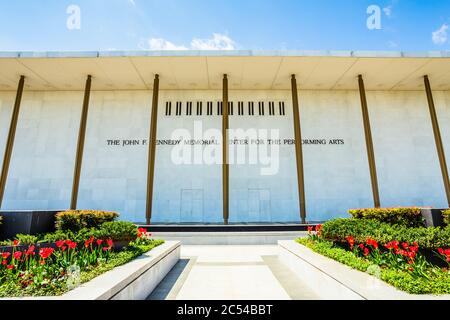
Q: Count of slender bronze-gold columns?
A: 7